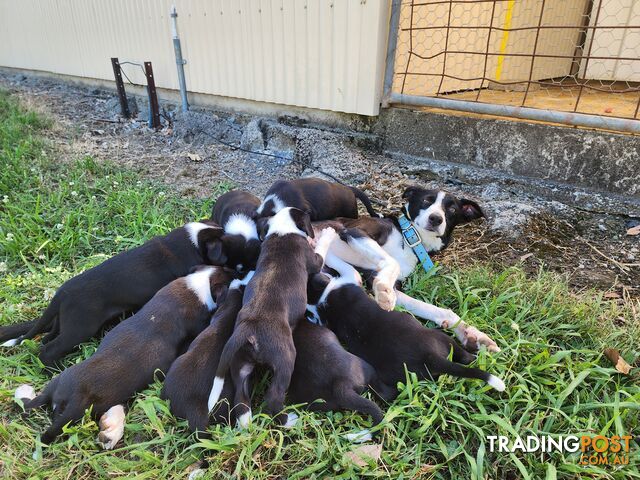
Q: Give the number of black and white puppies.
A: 8